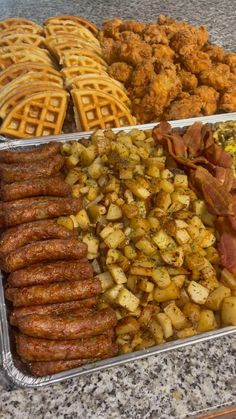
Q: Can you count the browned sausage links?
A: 12